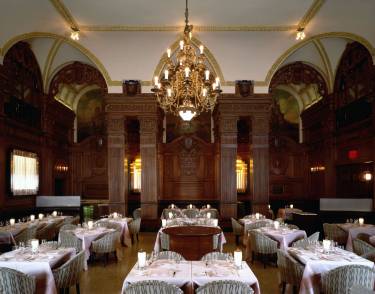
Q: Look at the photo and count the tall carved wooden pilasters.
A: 4